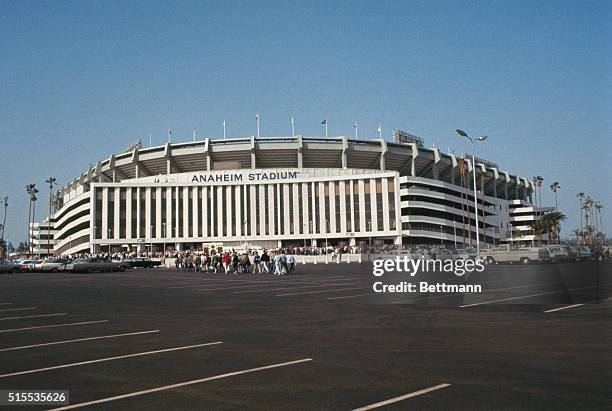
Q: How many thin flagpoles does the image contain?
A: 9